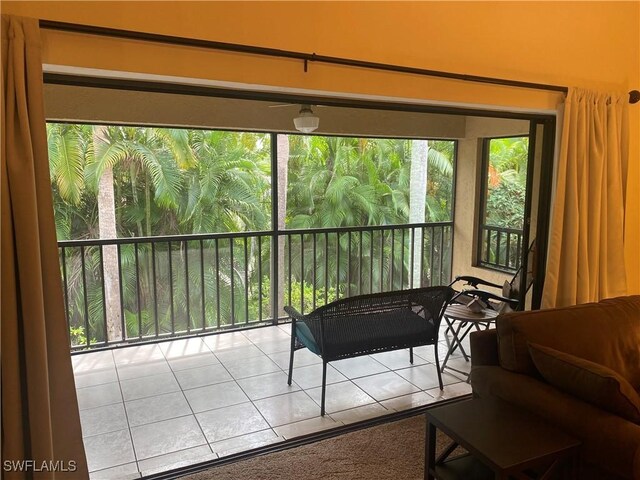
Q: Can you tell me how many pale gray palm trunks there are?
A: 3